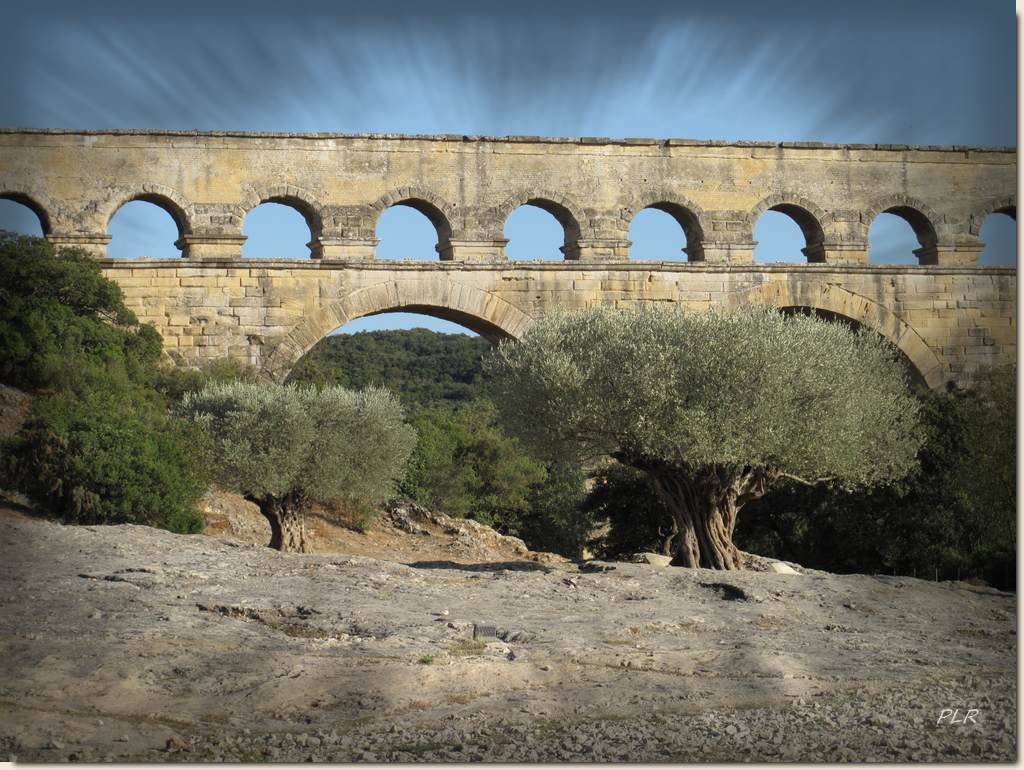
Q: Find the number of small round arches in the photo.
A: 9